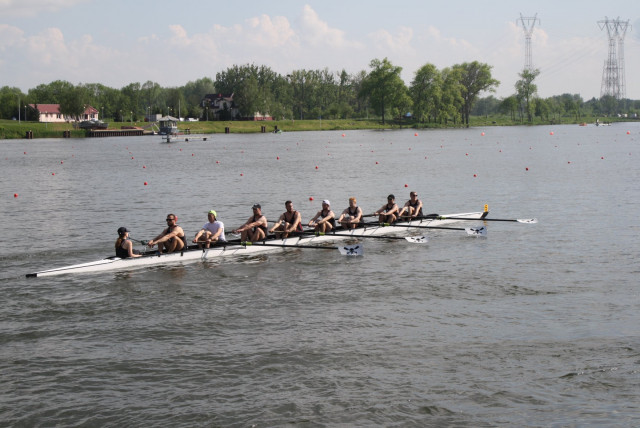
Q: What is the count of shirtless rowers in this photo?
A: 0